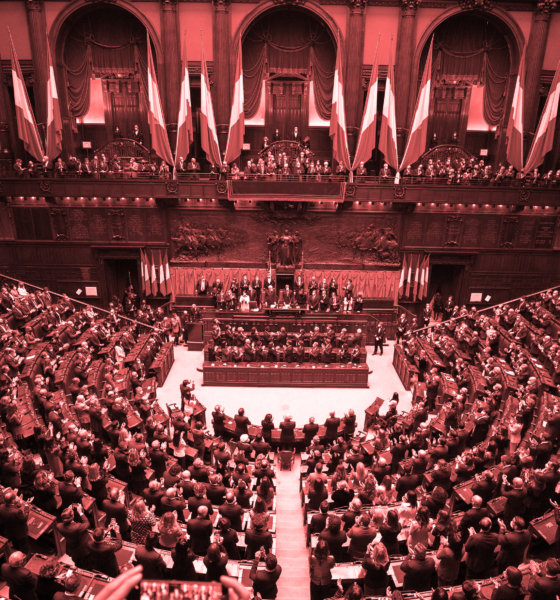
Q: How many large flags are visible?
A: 12